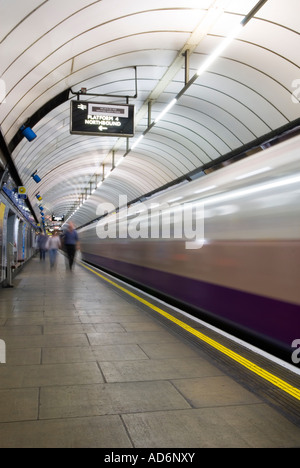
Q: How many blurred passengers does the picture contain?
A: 3